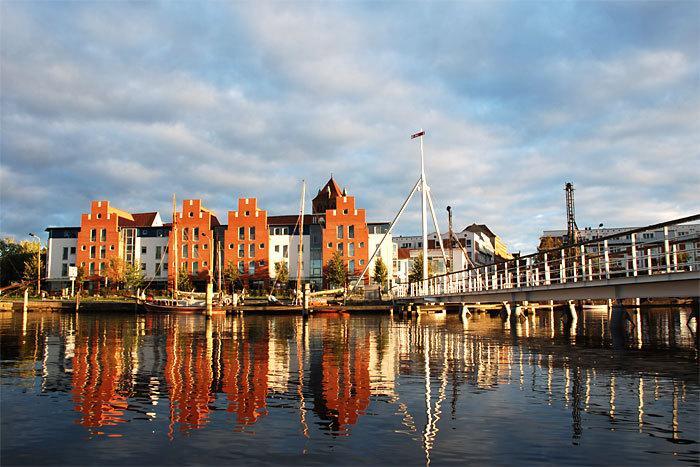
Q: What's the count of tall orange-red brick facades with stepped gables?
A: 4